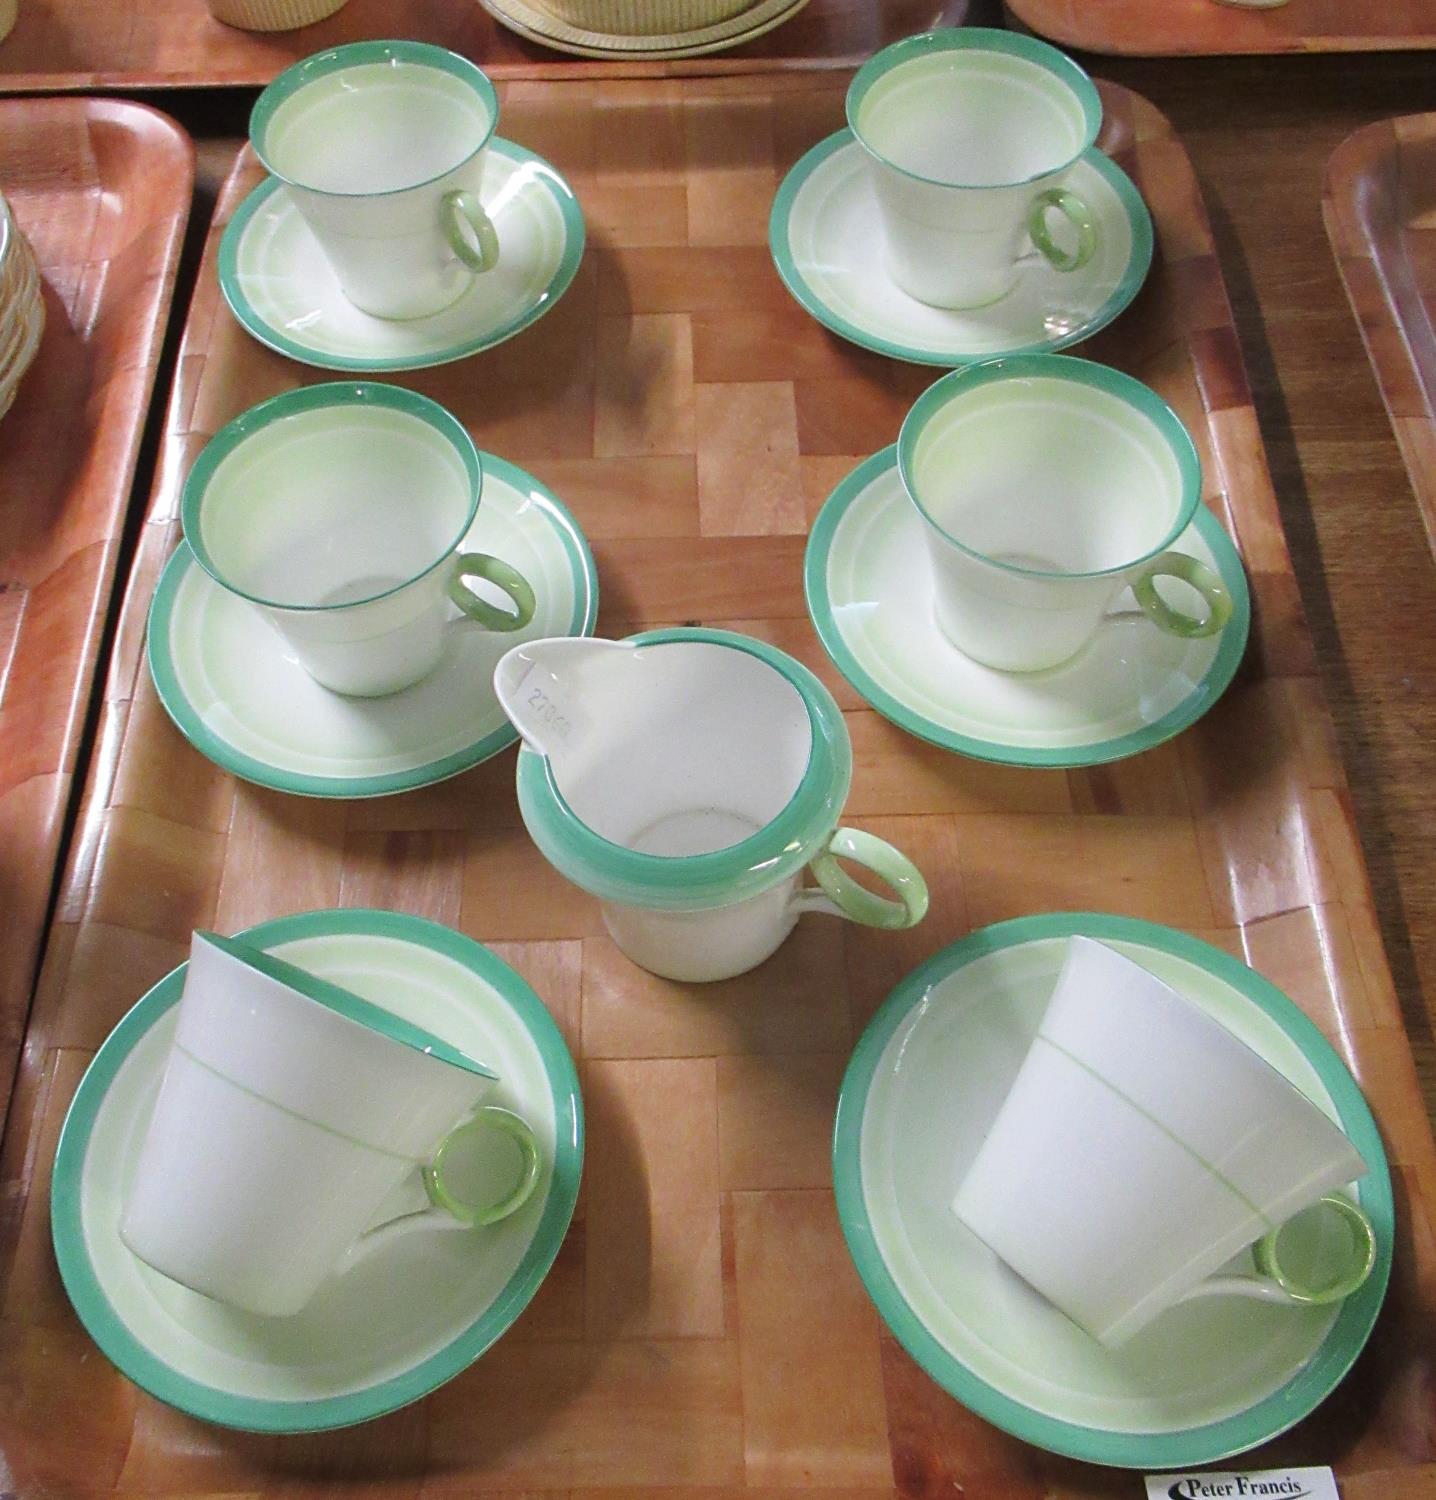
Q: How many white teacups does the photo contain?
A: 6